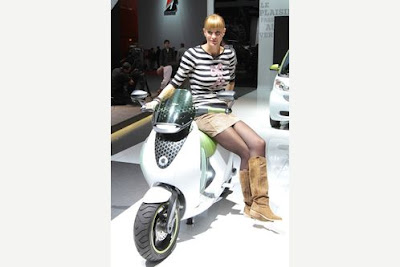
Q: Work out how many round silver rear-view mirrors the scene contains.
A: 2